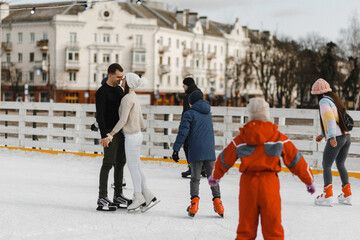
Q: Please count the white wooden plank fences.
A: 1